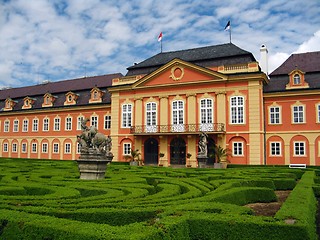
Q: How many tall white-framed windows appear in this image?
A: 5